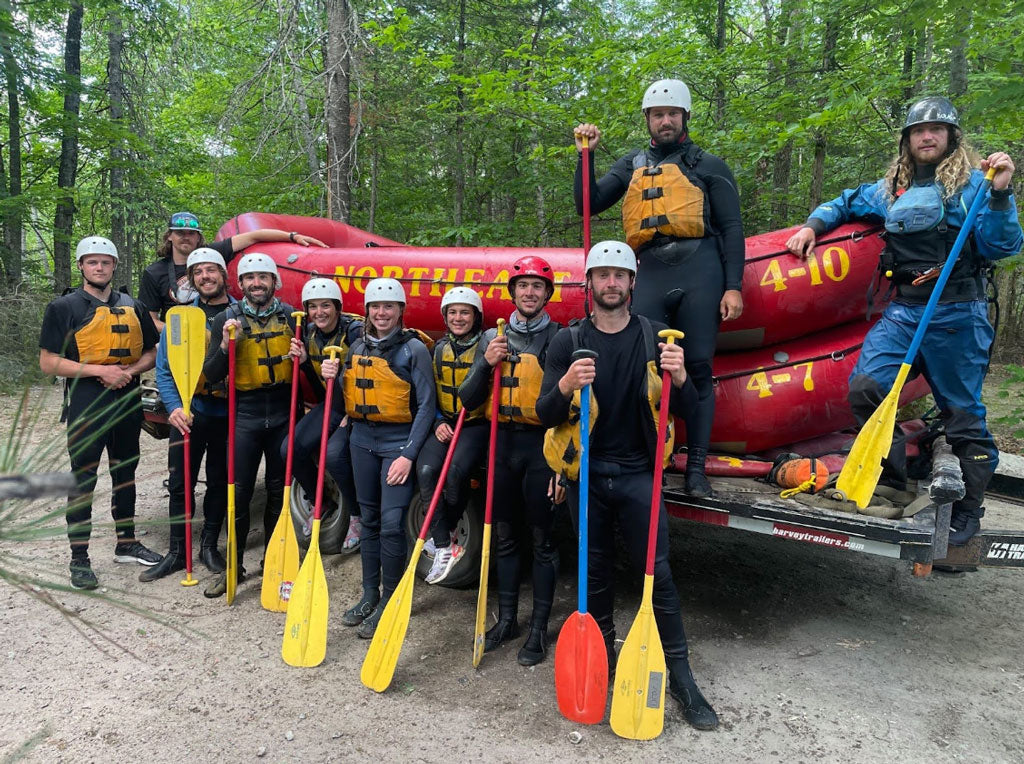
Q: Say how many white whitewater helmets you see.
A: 8